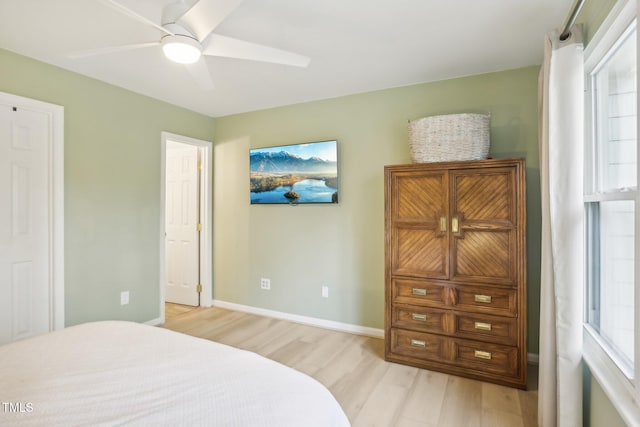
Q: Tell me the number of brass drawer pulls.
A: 6